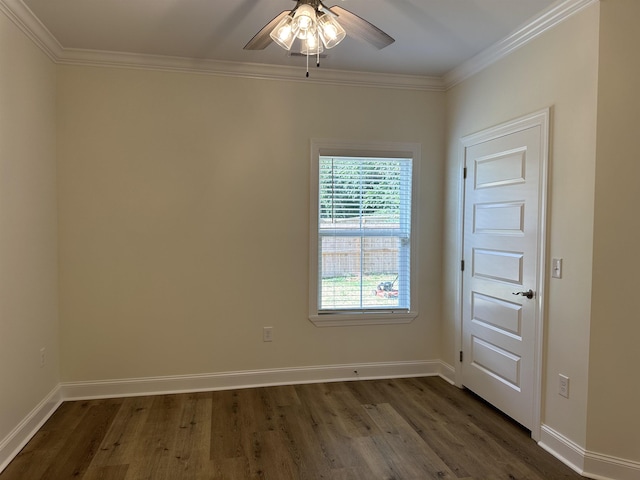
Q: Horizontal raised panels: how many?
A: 5